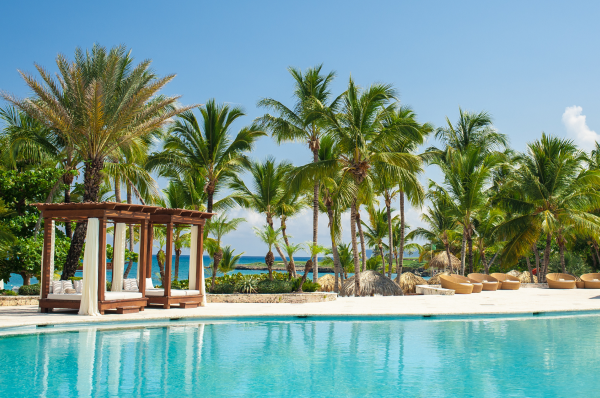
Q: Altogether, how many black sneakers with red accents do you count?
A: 0